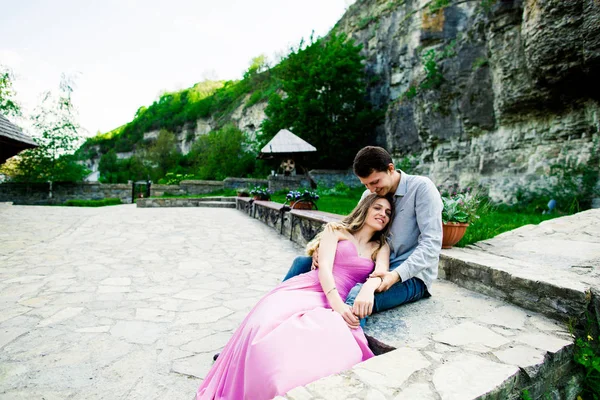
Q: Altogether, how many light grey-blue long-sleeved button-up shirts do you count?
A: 1